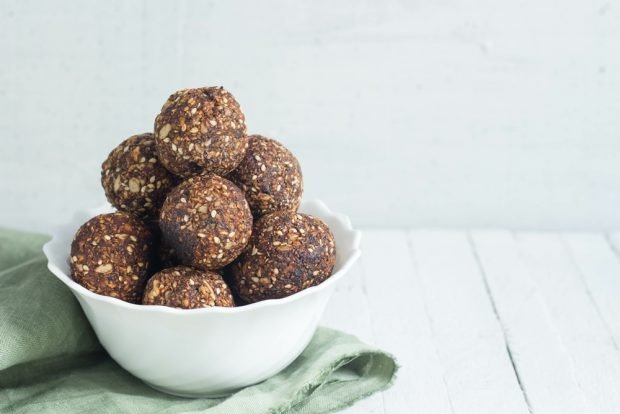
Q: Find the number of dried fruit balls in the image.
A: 7